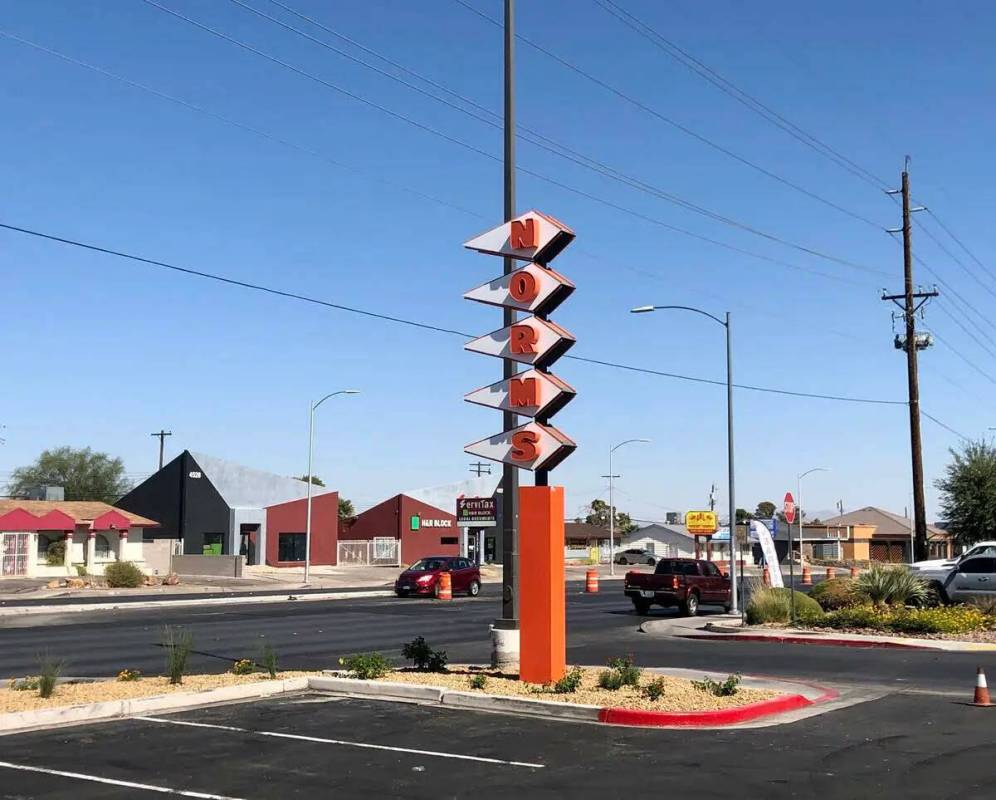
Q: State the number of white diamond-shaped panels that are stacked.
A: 5